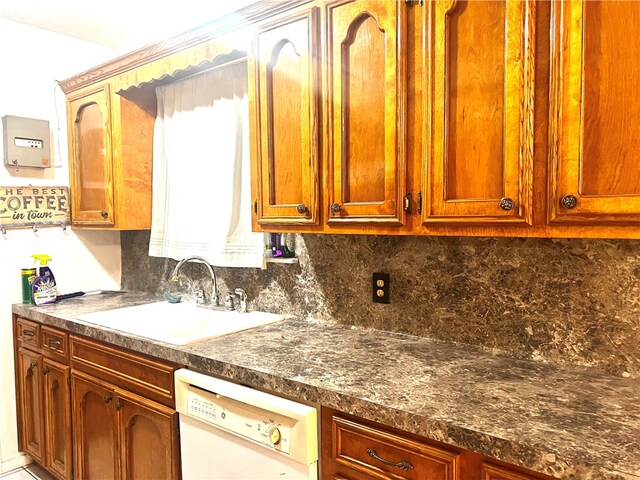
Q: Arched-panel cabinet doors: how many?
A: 9